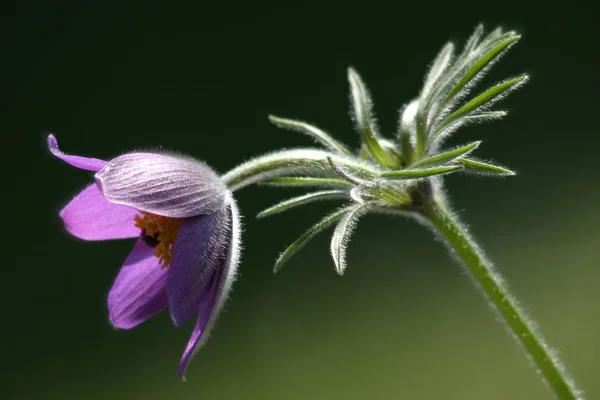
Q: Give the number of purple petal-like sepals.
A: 6